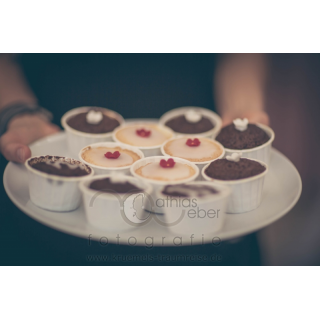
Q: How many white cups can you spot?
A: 11